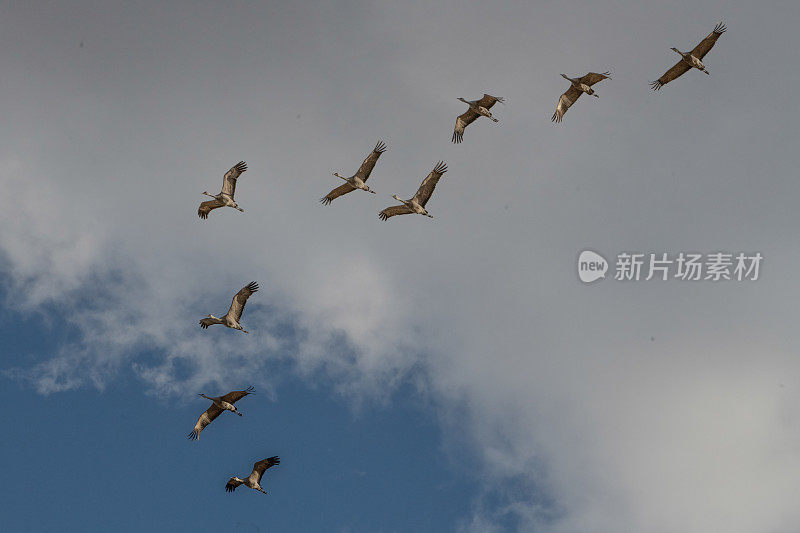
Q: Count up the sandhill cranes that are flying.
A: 9